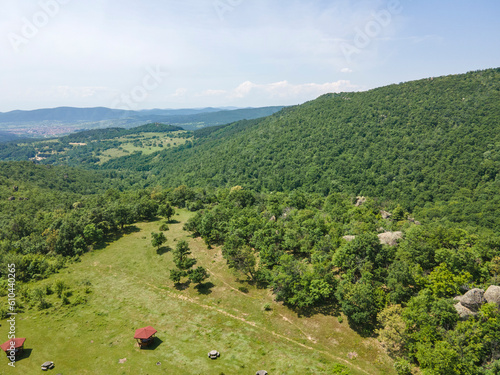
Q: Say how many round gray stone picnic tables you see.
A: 3